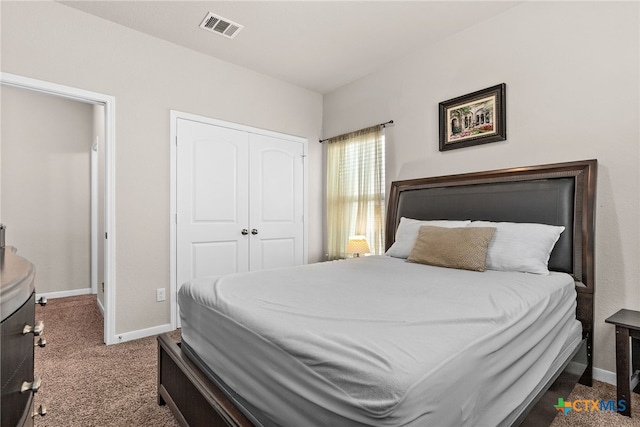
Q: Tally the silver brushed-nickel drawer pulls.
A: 5